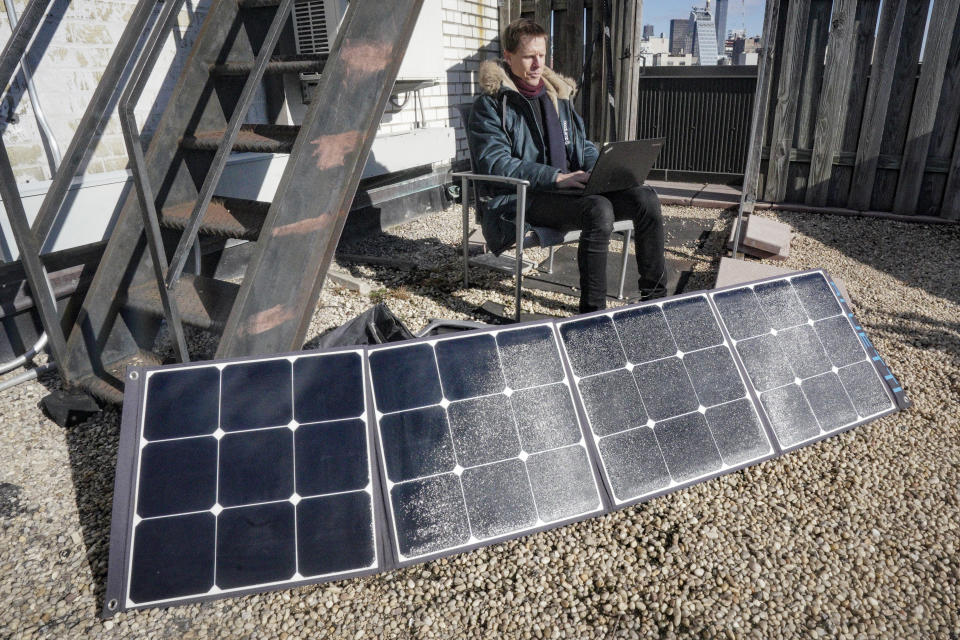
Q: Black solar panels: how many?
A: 4